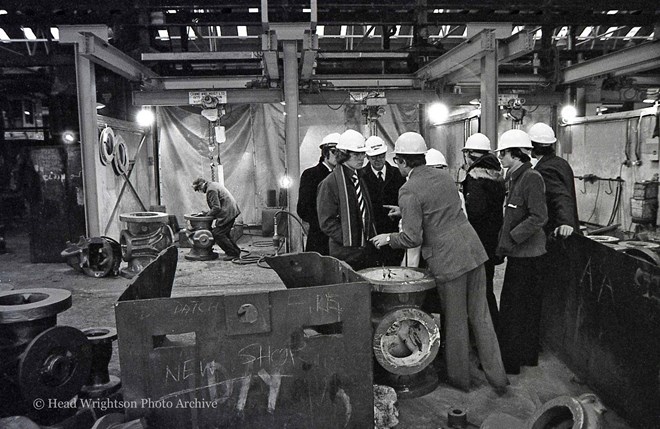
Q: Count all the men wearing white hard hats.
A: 8